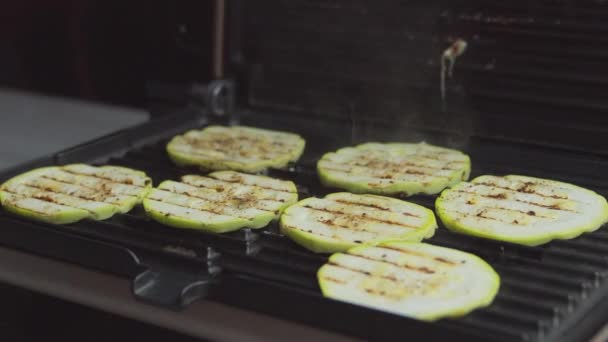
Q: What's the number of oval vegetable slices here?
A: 7